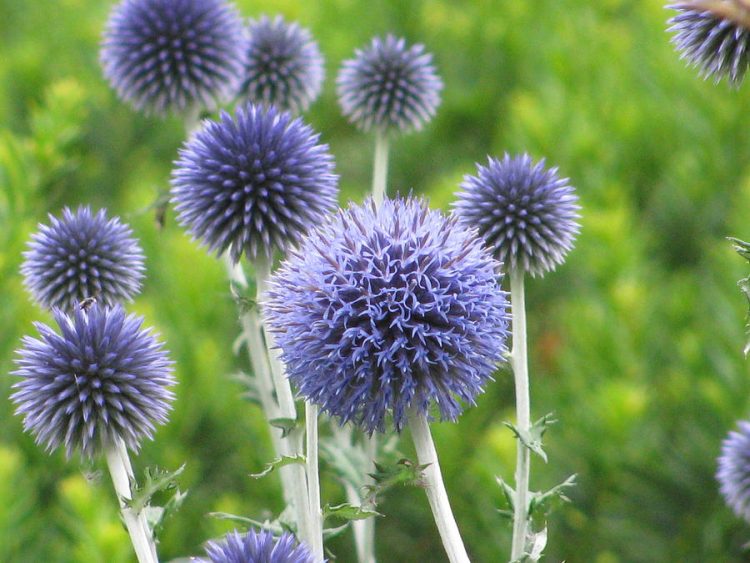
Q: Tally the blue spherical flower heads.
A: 11